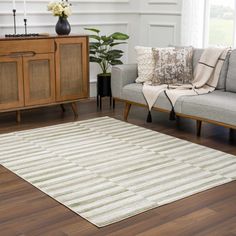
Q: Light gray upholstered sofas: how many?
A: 1